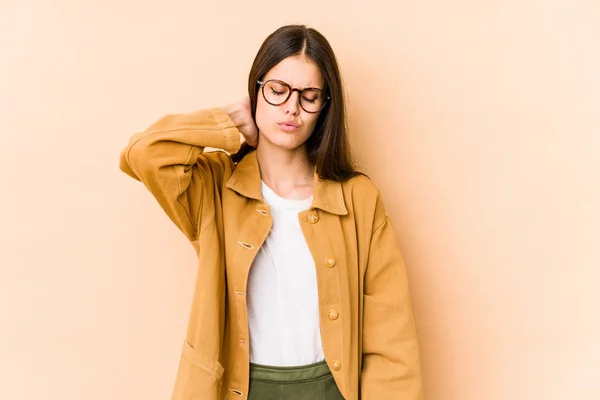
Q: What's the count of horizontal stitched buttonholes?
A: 5